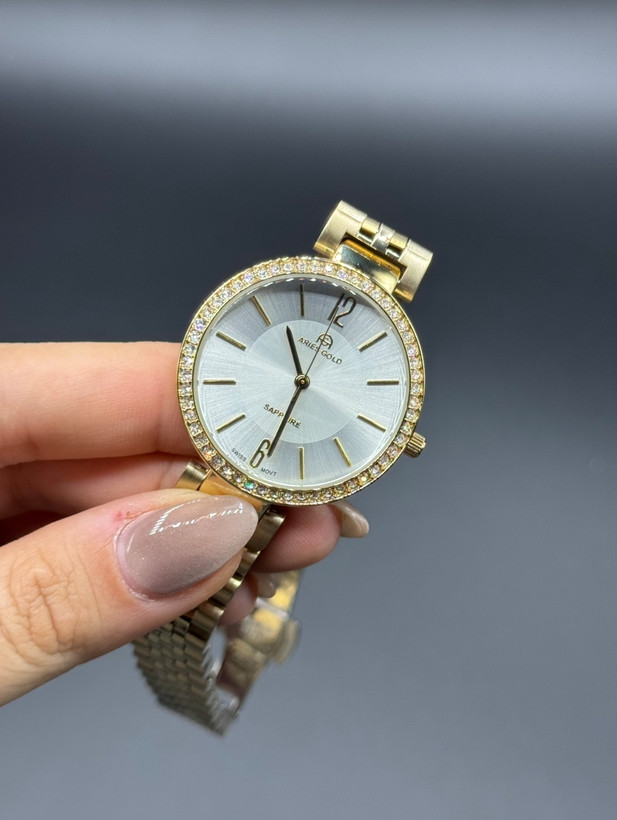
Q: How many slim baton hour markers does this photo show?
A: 10